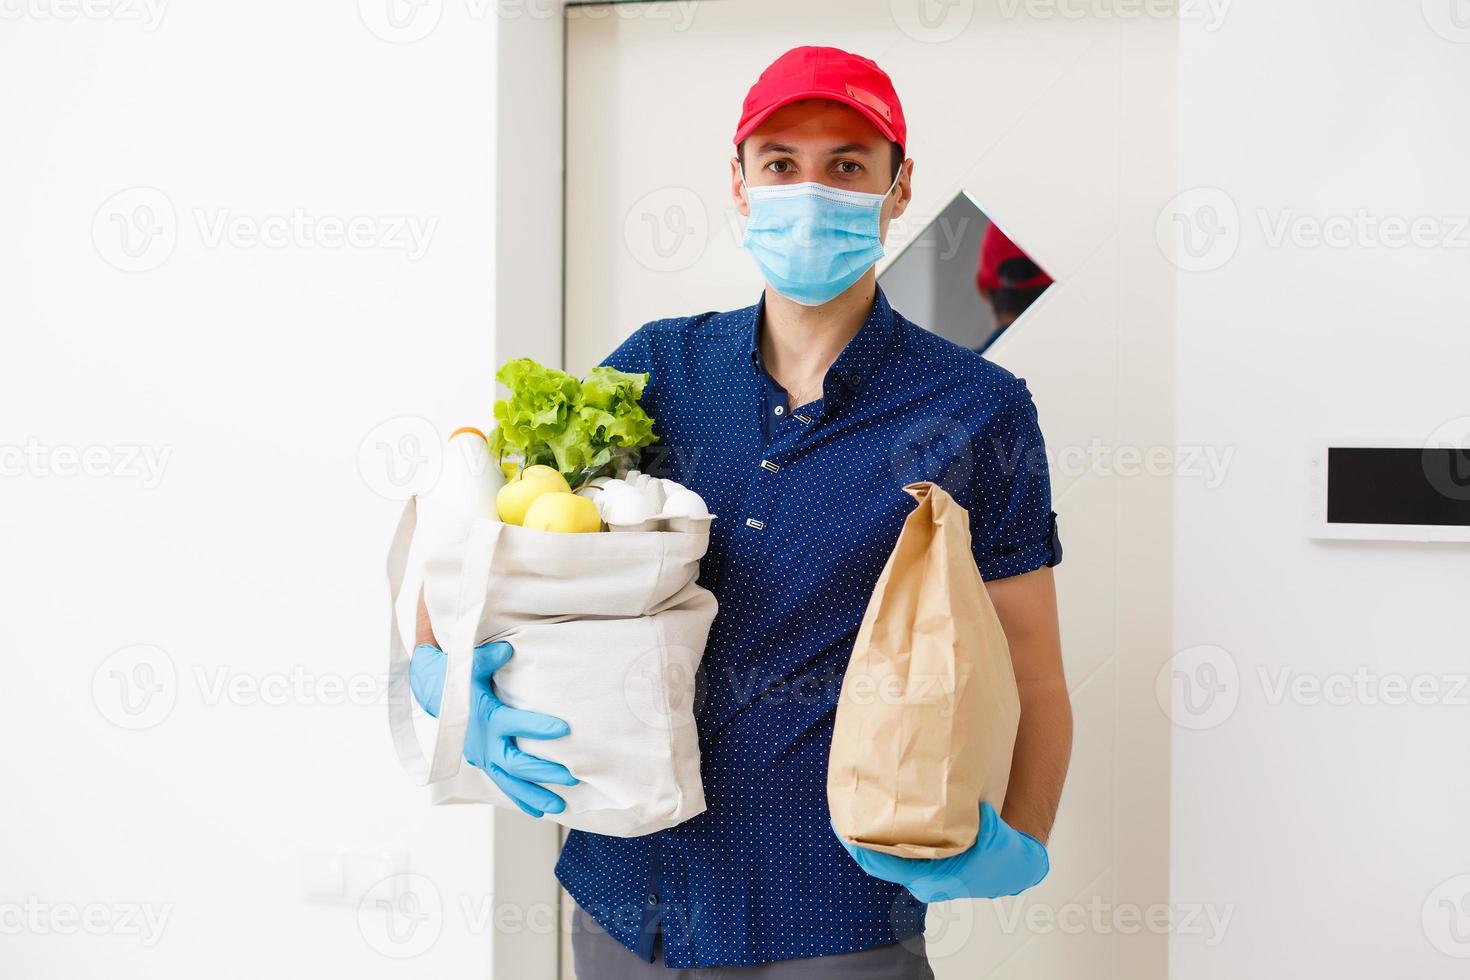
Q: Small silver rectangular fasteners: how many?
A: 3